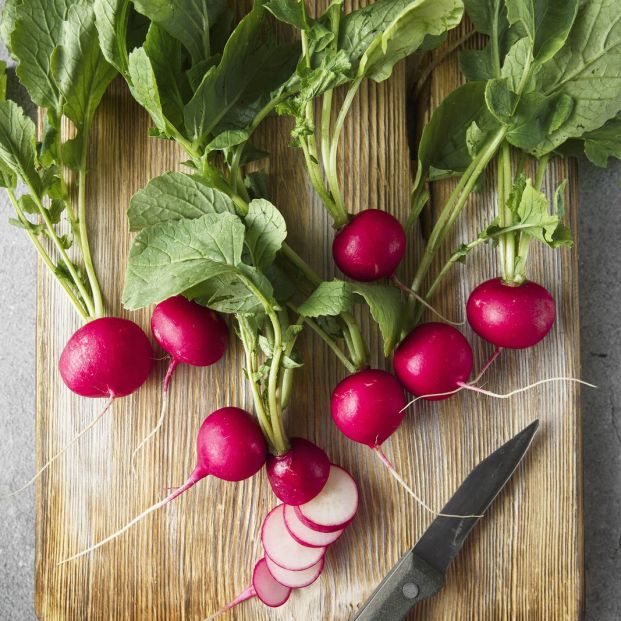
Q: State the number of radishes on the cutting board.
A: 8